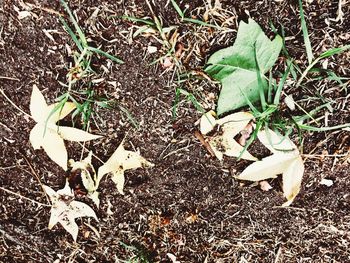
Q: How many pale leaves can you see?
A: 5